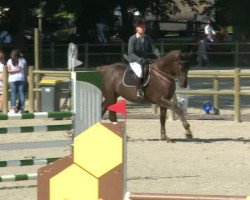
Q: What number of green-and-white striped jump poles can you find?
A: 4